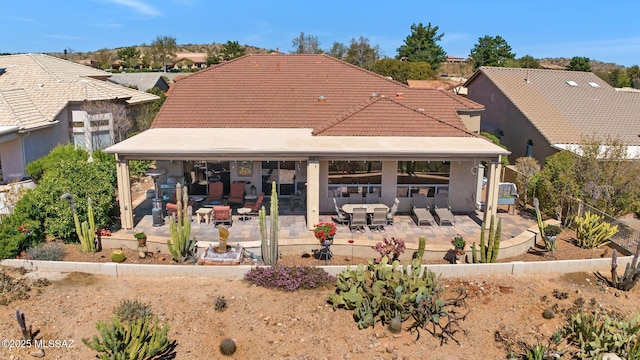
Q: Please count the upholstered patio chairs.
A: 6